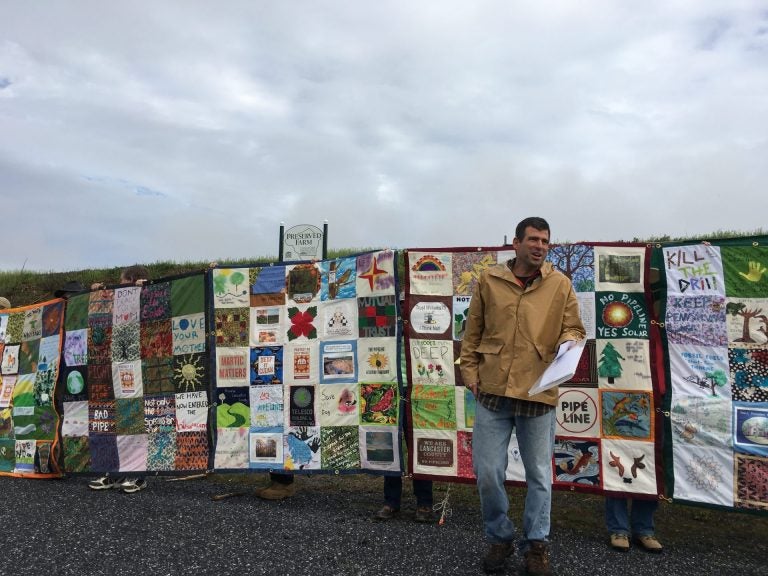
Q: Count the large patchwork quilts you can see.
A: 5